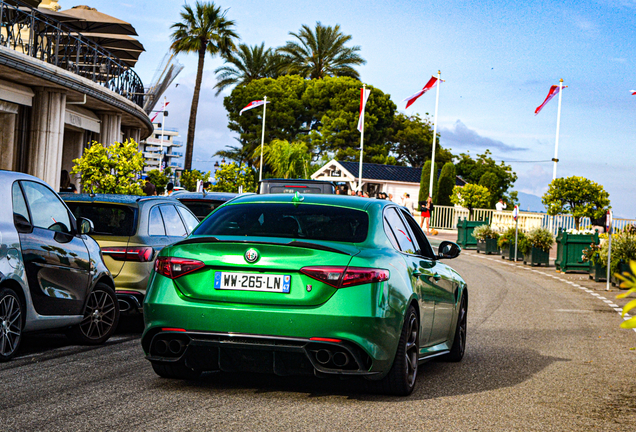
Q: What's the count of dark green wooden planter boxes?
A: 7